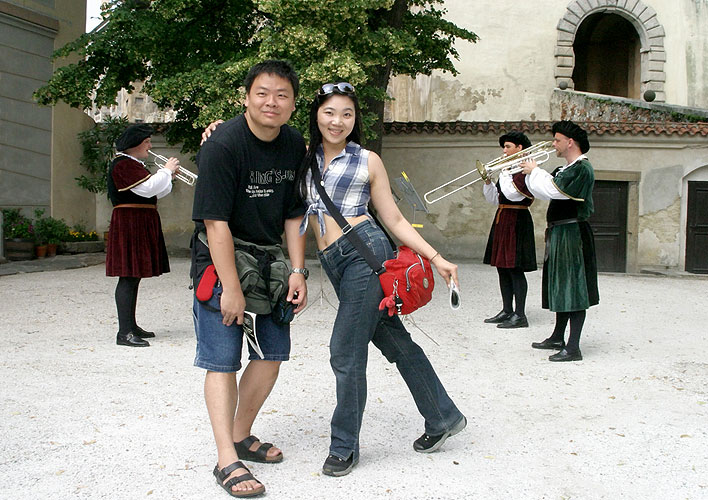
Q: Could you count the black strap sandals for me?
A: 2